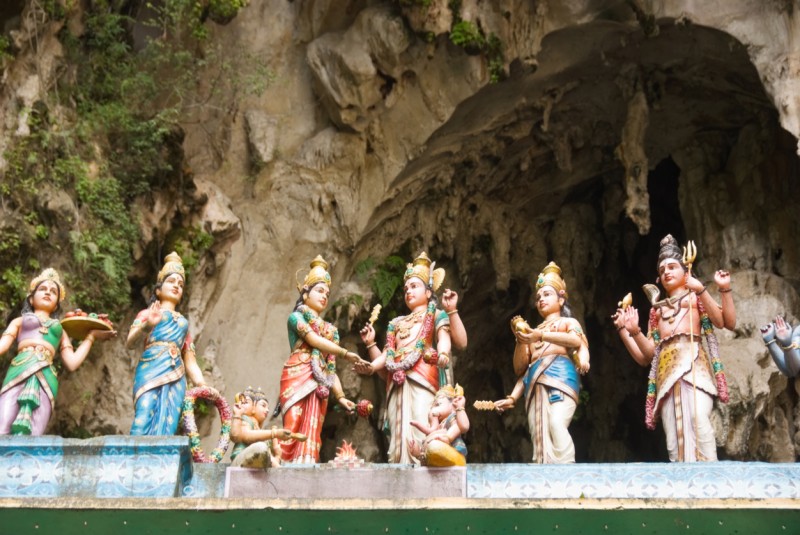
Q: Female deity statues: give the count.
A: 3